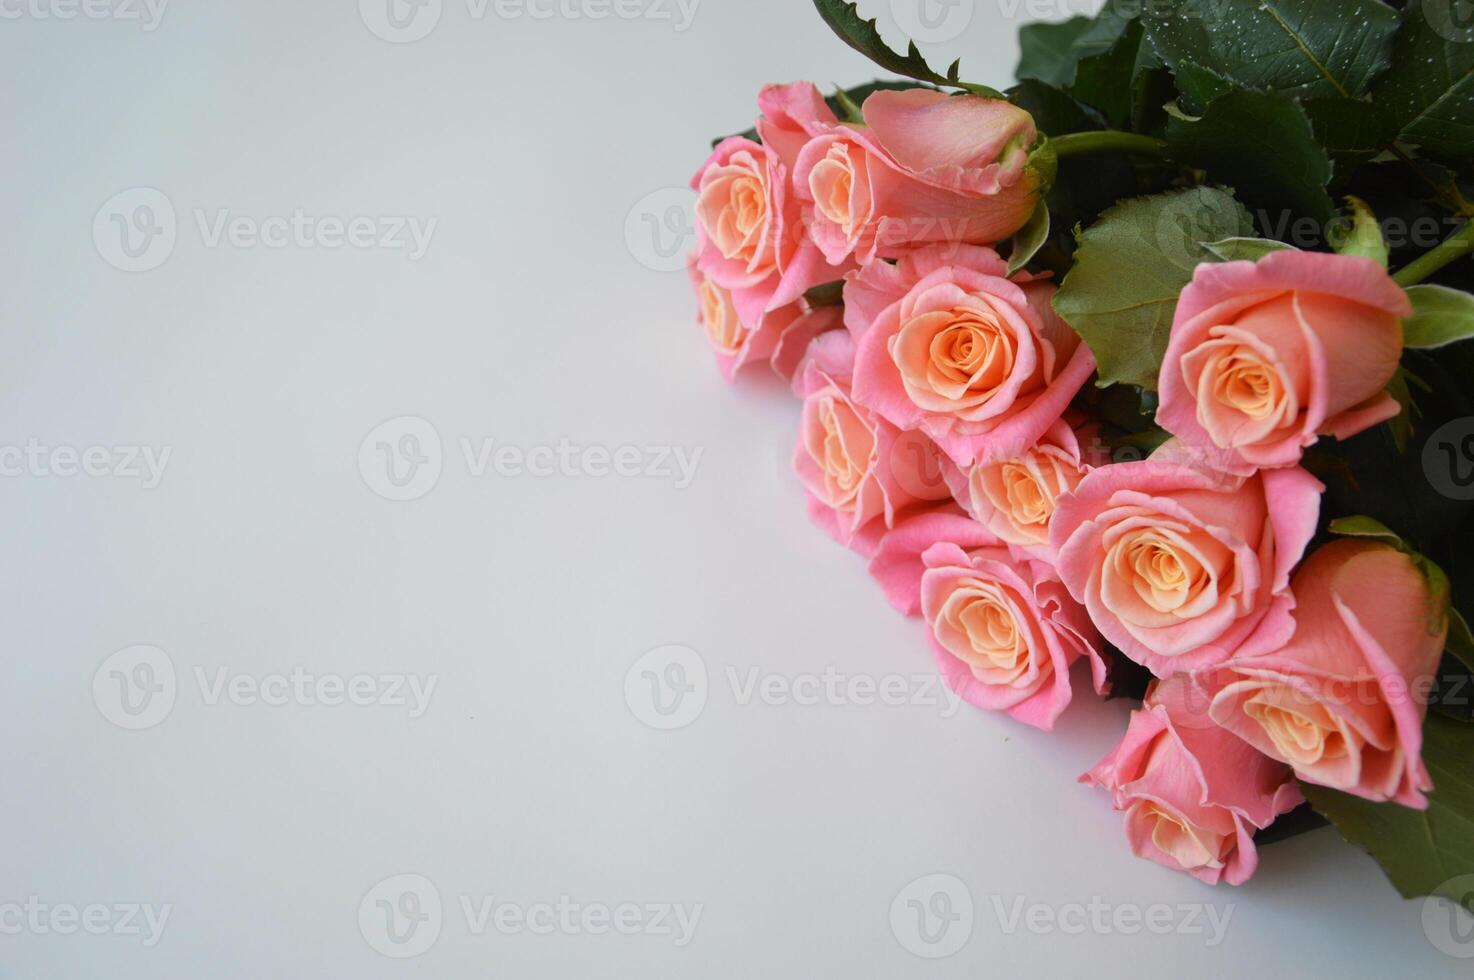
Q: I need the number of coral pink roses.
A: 11